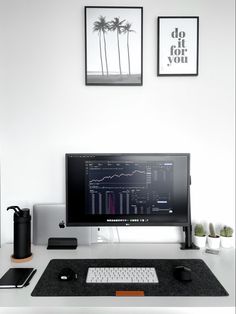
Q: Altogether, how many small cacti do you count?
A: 3